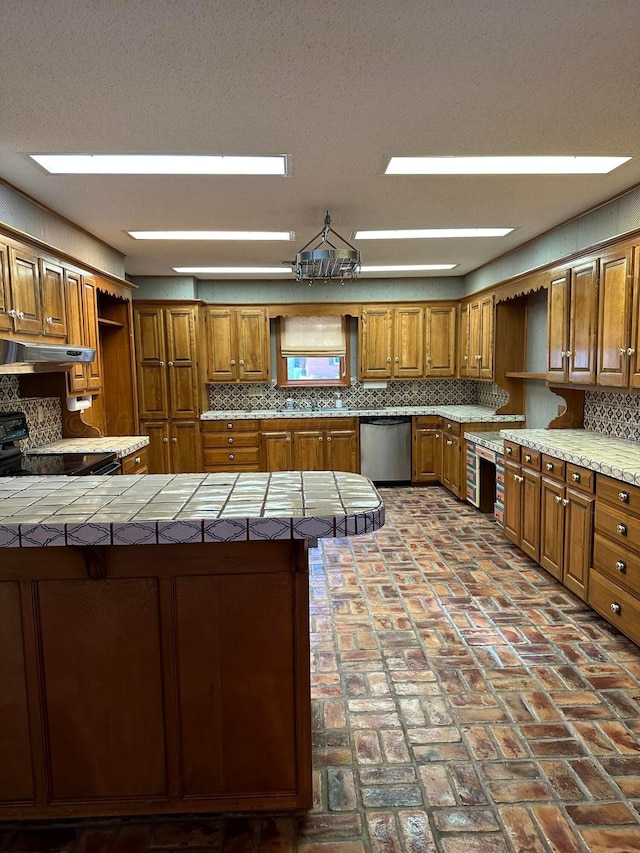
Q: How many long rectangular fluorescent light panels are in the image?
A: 6